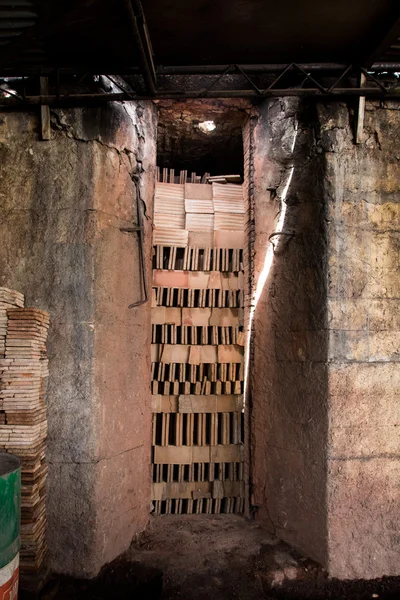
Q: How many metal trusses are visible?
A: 1